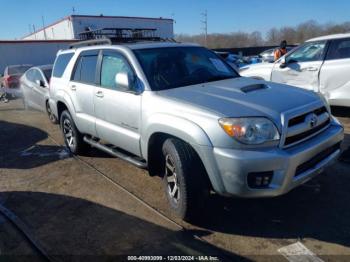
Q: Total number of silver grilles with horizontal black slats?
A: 1